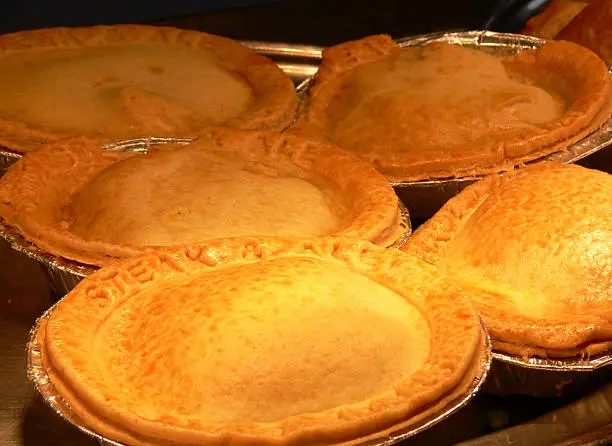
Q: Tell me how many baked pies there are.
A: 5